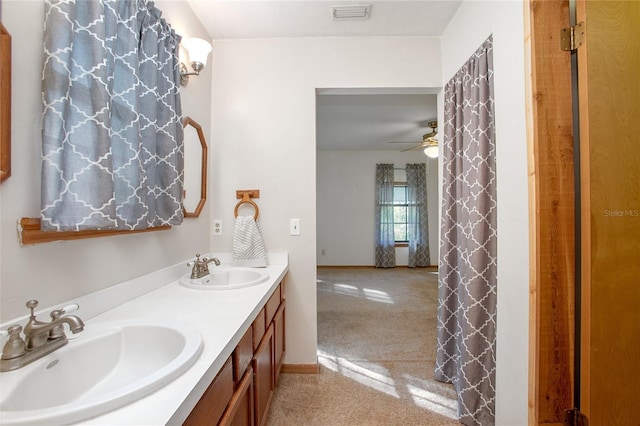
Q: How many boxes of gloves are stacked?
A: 0